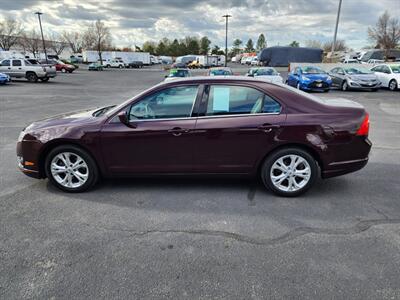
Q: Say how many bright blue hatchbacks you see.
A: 1